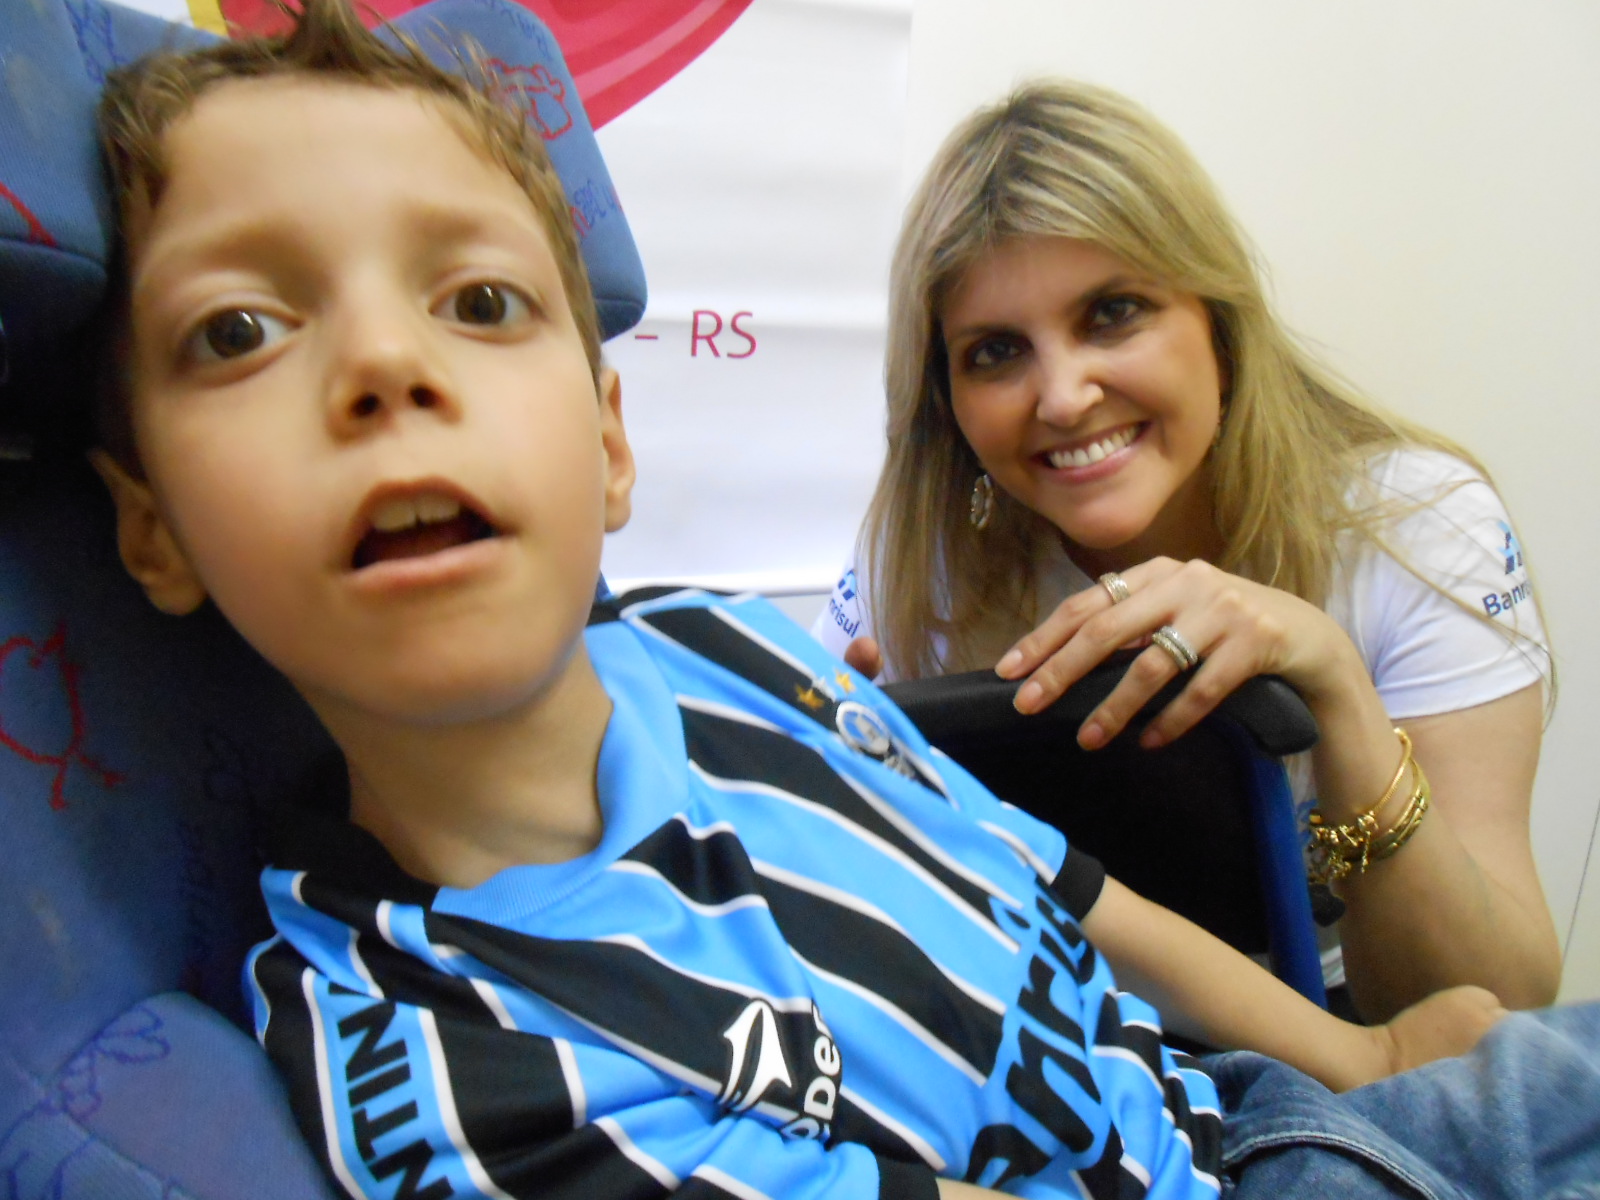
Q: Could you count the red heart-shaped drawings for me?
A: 1